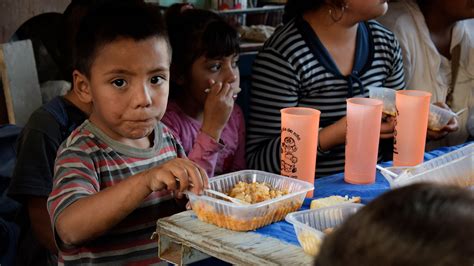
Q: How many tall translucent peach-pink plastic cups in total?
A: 3